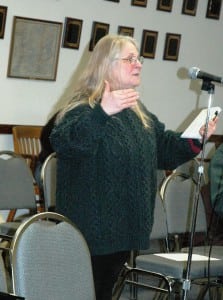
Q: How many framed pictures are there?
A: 12